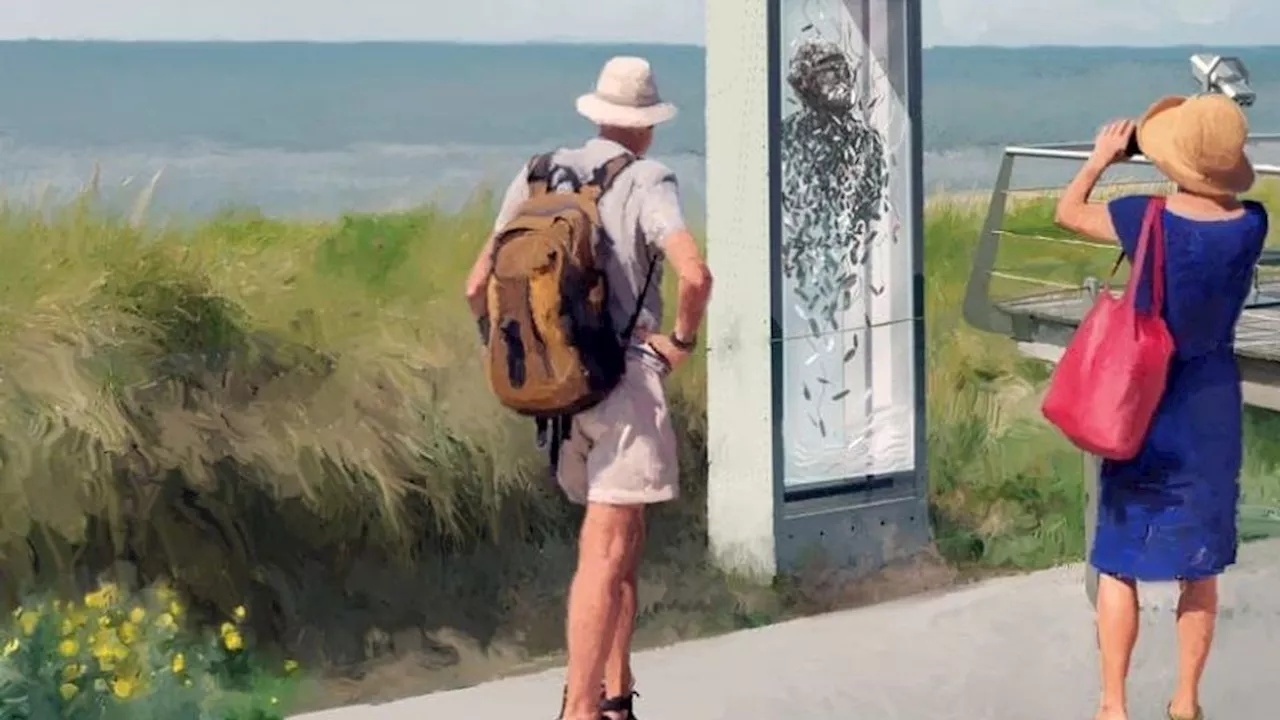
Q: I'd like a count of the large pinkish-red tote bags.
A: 1